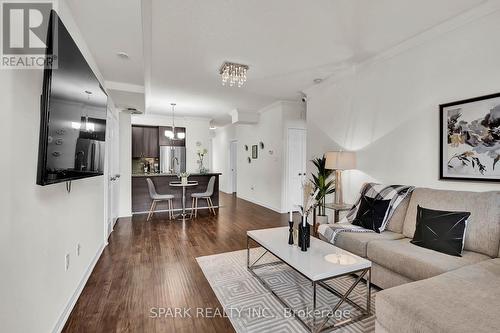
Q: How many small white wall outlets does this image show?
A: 2